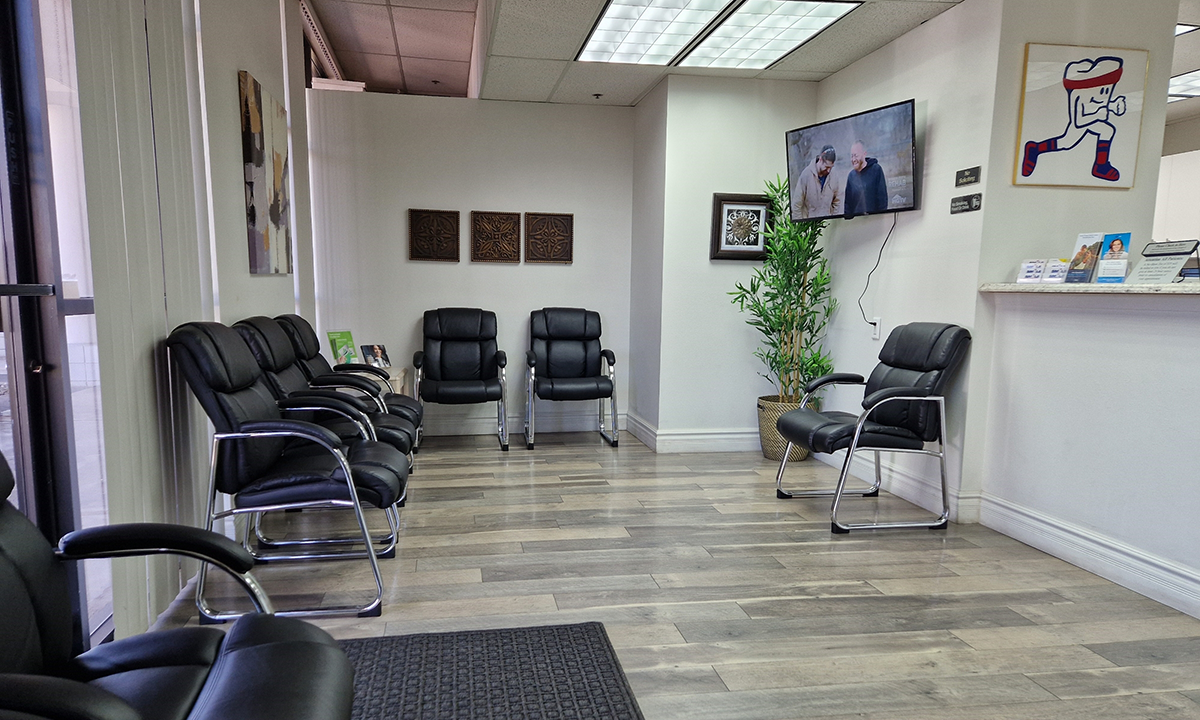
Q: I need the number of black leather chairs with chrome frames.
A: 7